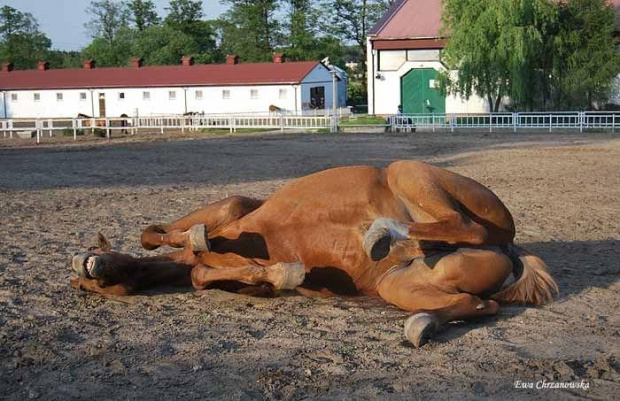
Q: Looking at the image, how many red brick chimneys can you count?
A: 7